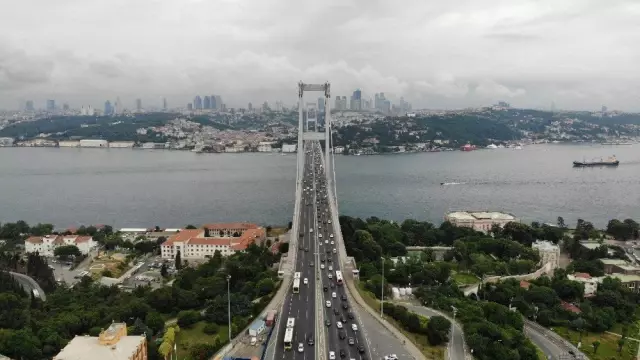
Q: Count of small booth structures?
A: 2